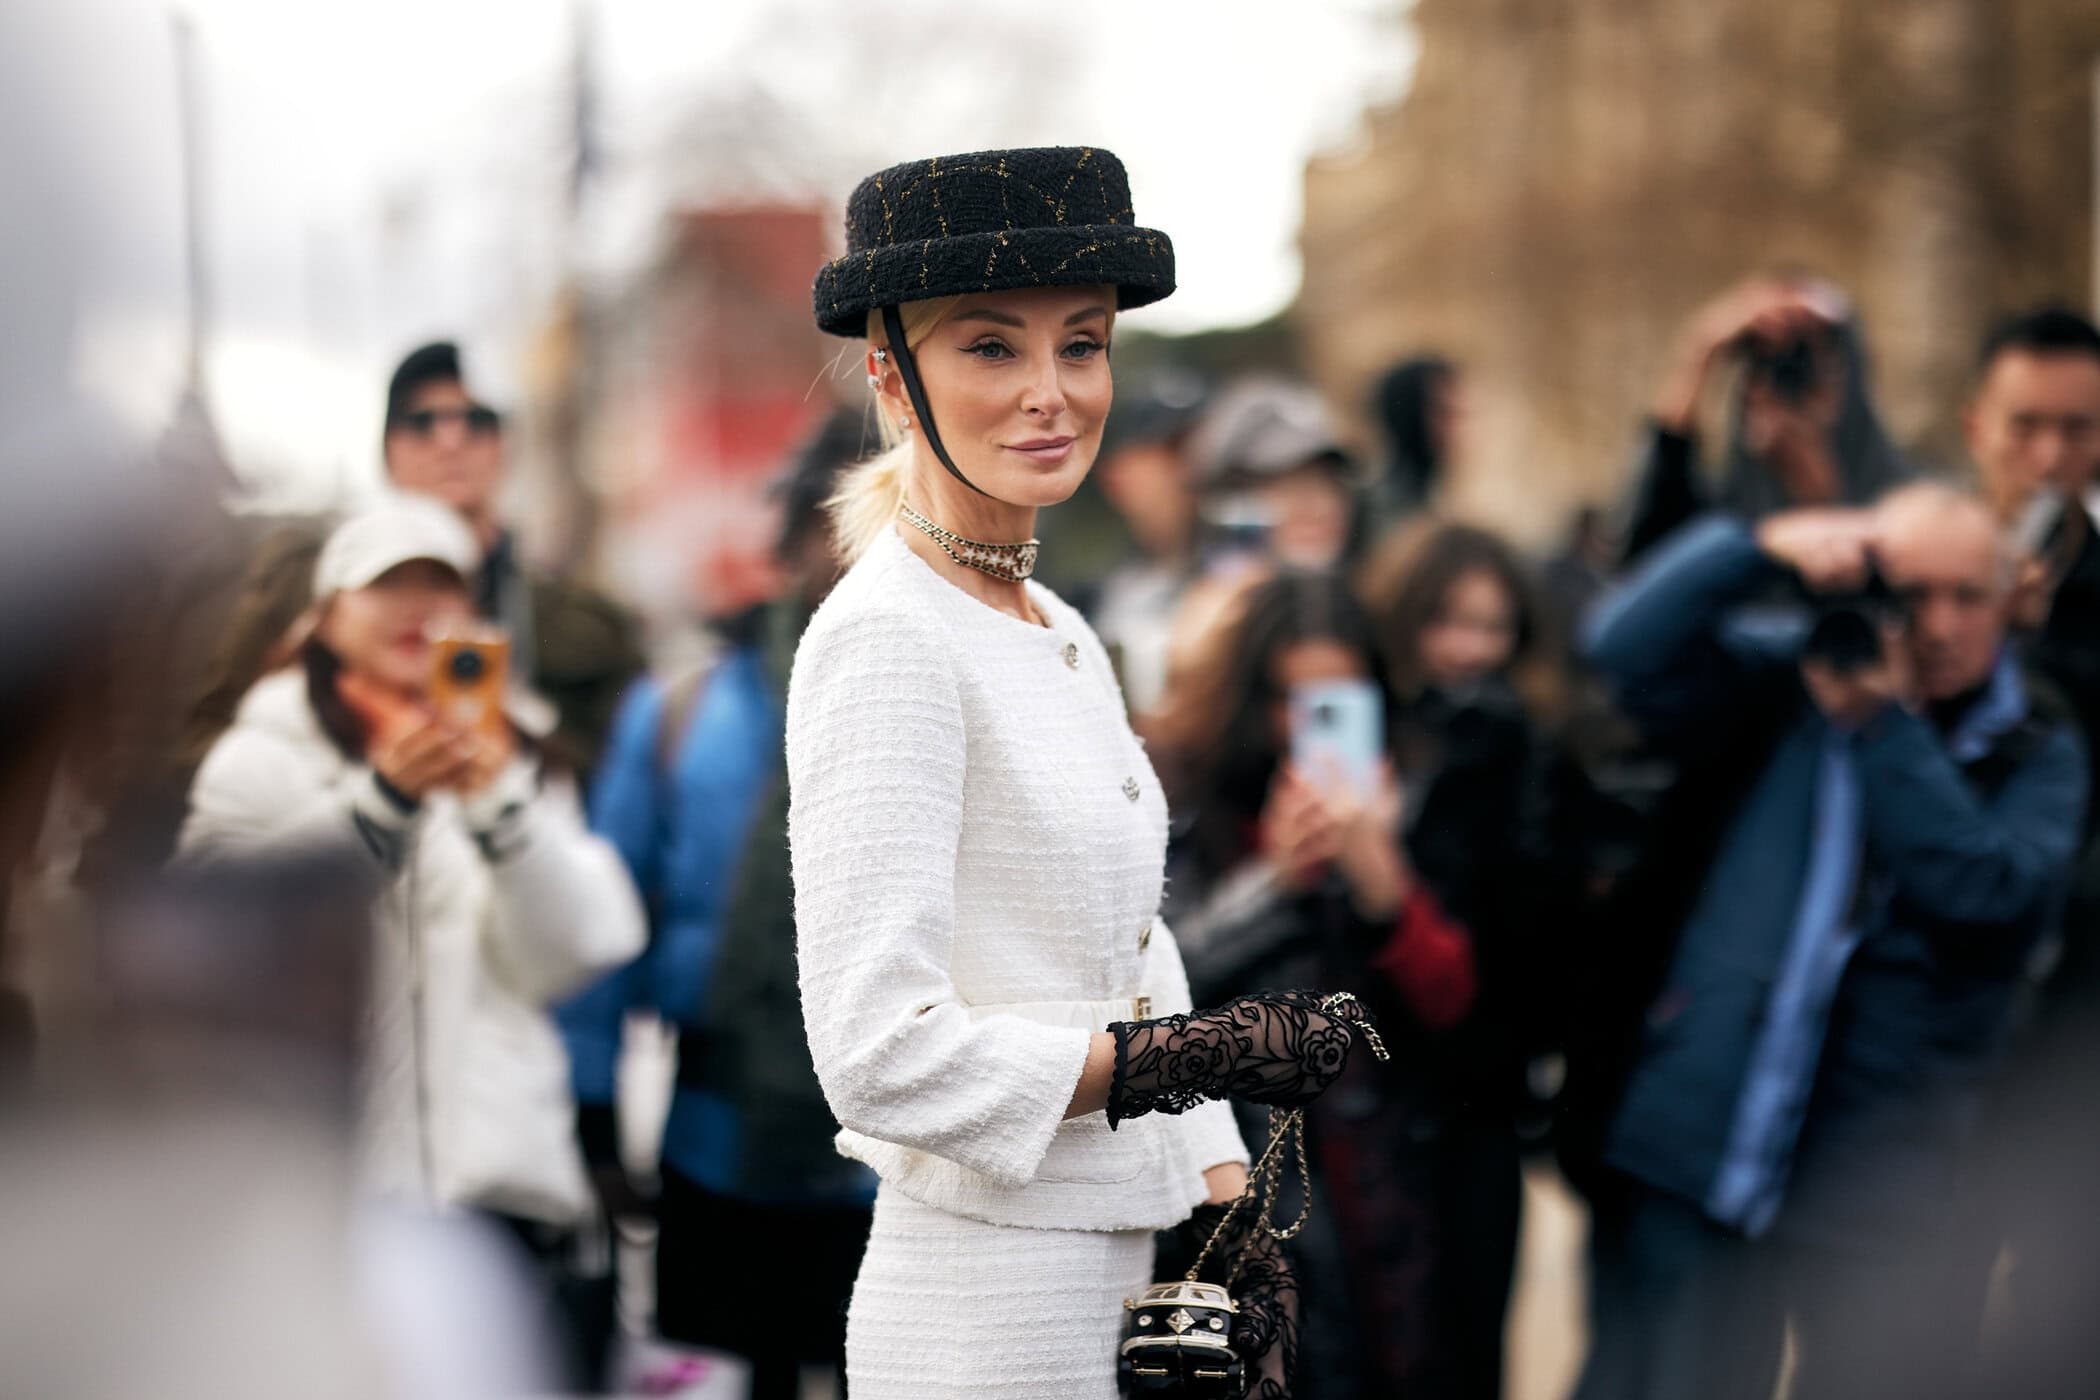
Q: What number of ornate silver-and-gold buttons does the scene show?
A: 3